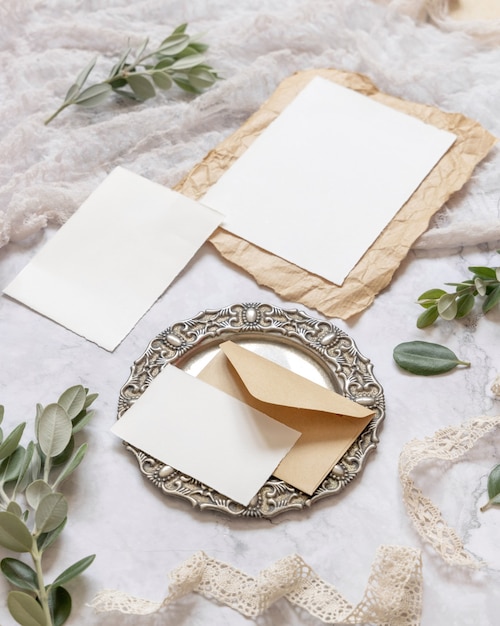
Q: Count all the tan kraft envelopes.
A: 1